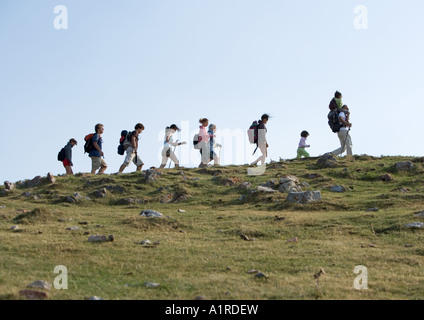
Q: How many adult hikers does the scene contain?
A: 7